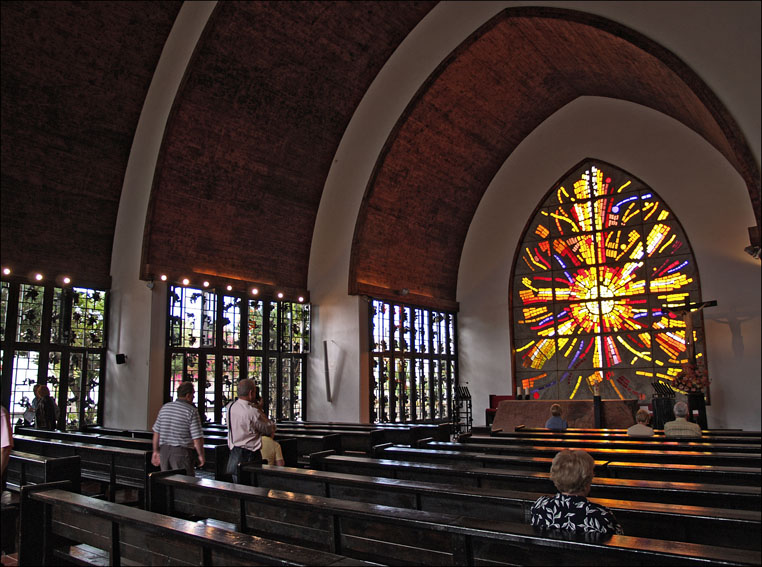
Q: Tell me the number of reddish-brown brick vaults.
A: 3